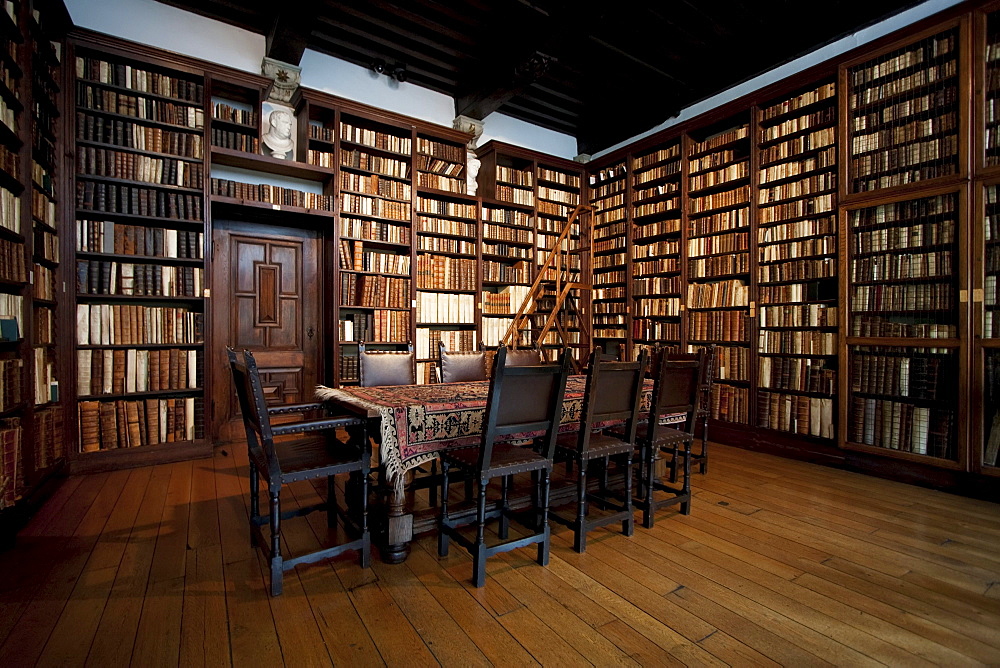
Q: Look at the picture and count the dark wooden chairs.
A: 8